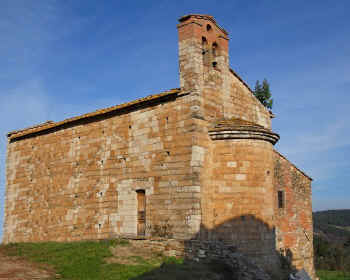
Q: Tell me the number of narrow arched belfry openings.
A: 2